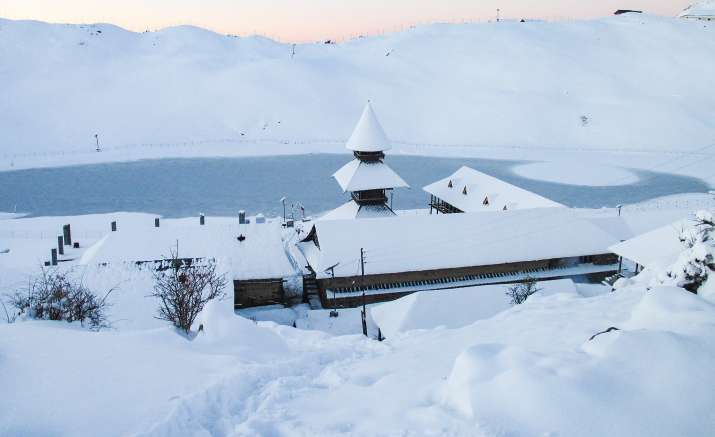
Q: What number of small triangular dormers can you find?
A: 4